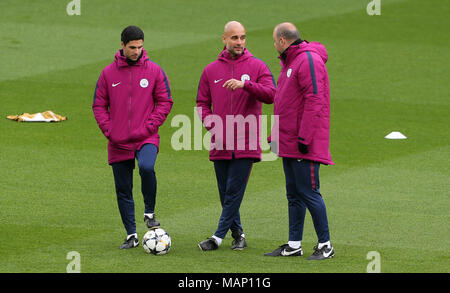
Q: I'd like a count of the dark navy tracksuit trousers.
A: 3